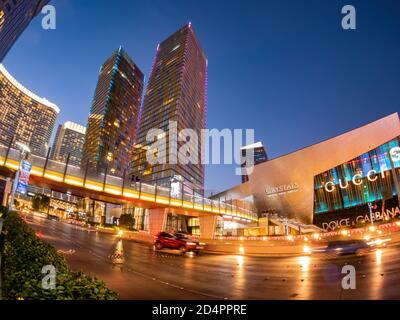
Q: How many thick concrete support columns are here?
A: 2